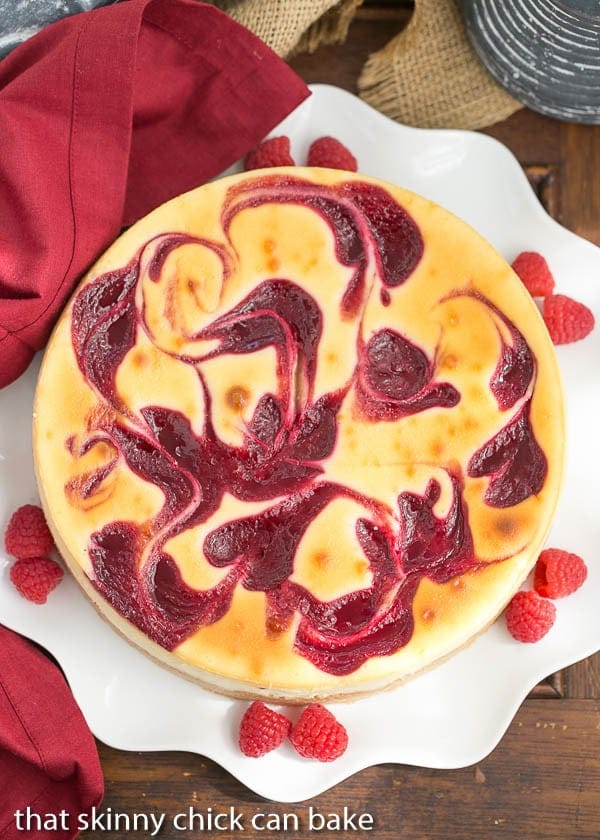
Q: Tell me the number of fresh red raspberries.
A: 10